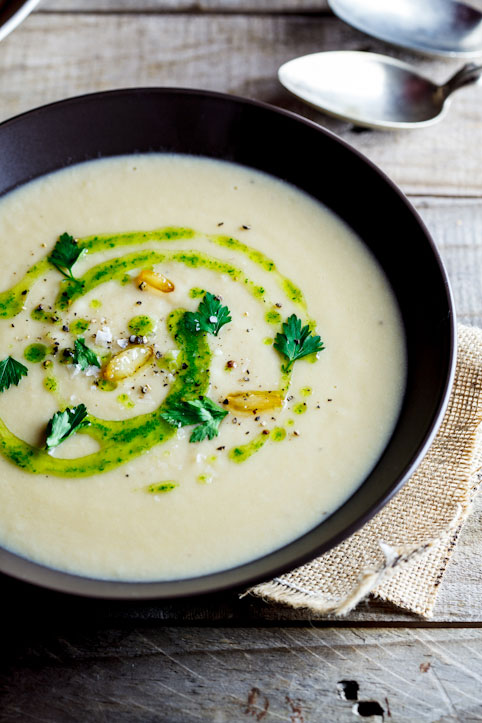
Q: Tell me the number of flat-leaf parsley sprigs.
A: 7